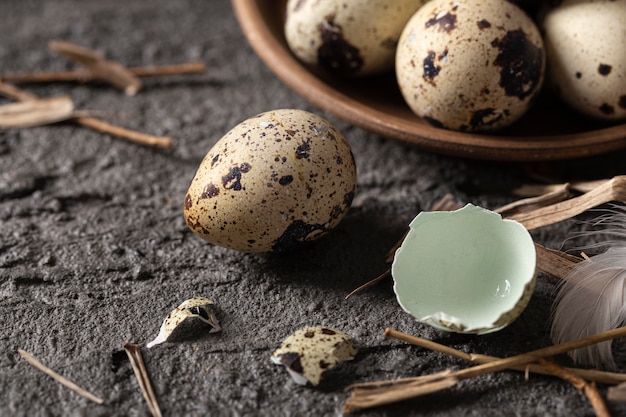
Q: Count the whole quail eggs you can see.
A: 4